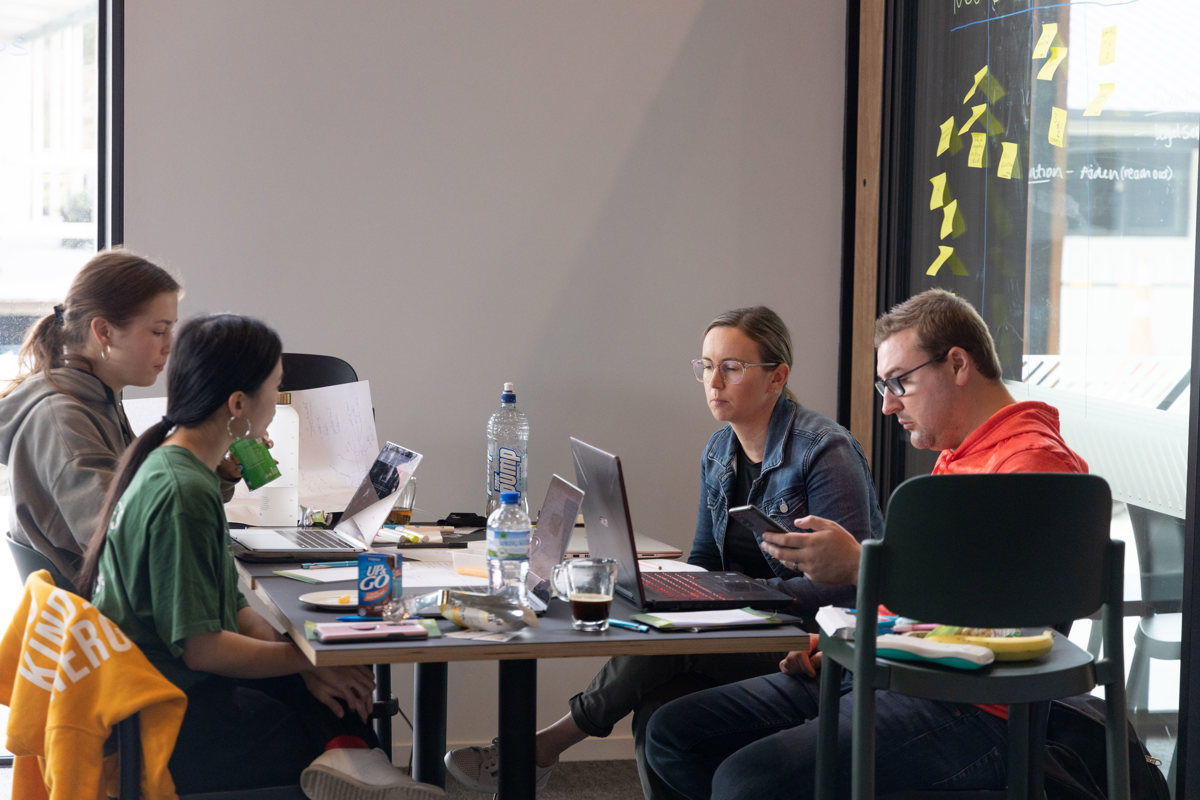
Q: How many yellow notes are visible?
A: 13